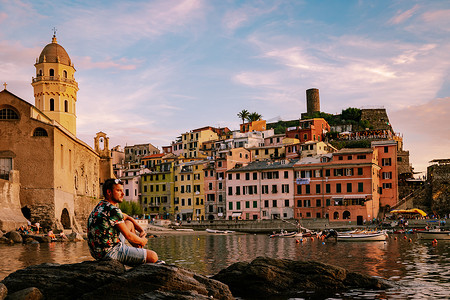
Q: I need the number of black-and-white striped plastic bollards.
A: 0